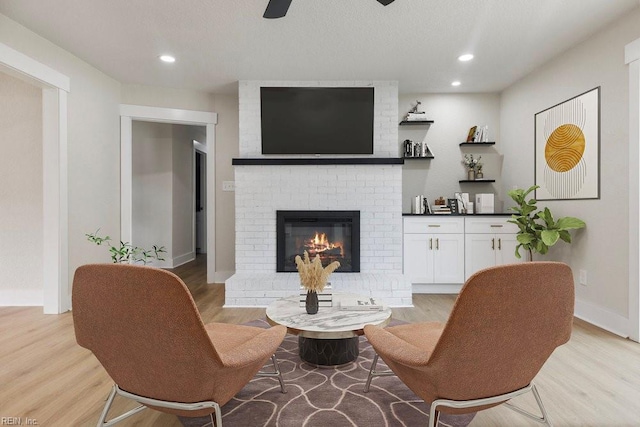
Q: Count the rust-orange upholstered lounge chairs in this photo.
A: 2